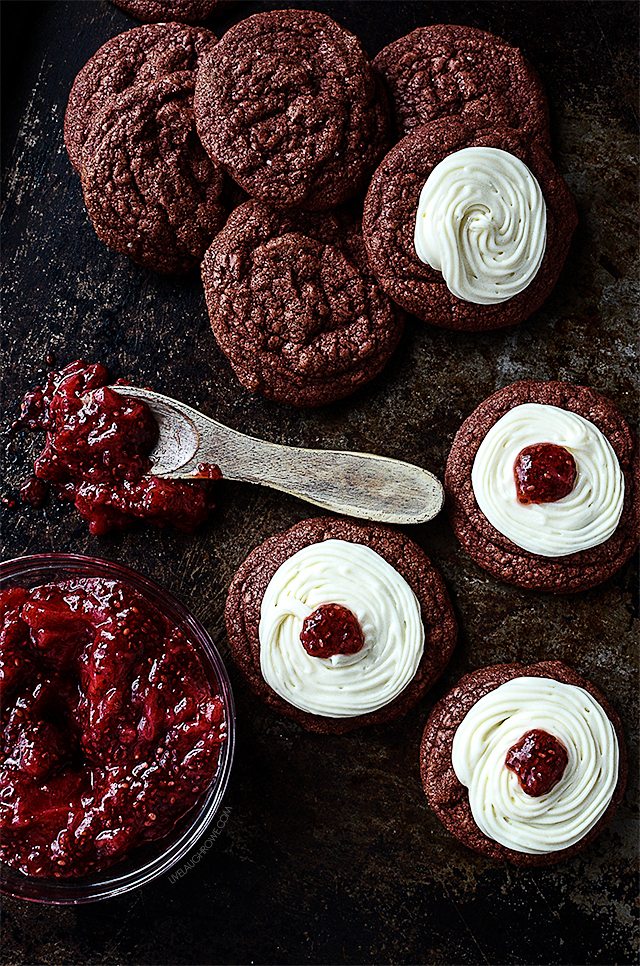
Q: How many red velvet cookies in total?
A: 10